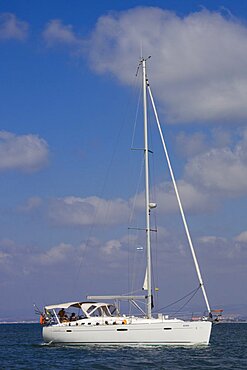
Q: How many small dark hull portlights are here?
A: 3